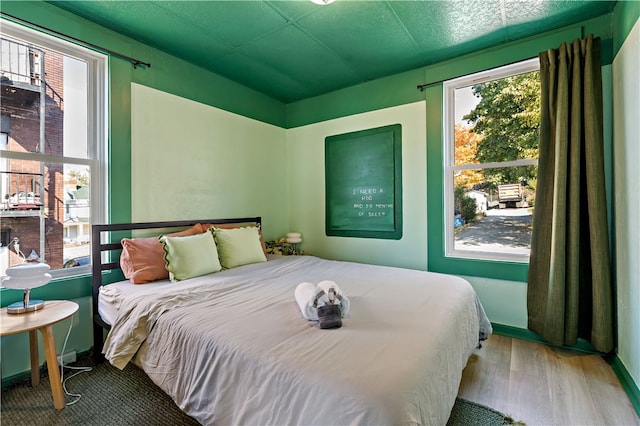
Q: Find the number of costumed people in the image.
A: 0